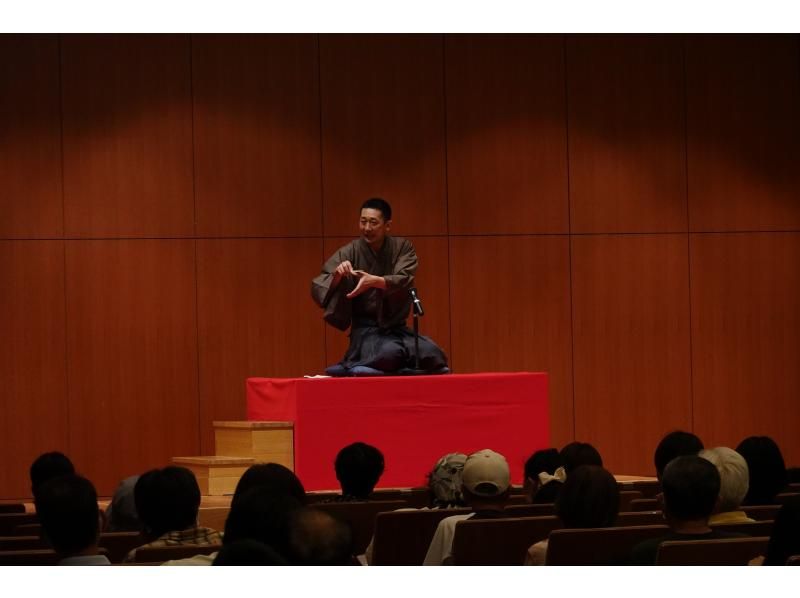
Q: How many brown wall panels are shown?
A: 14